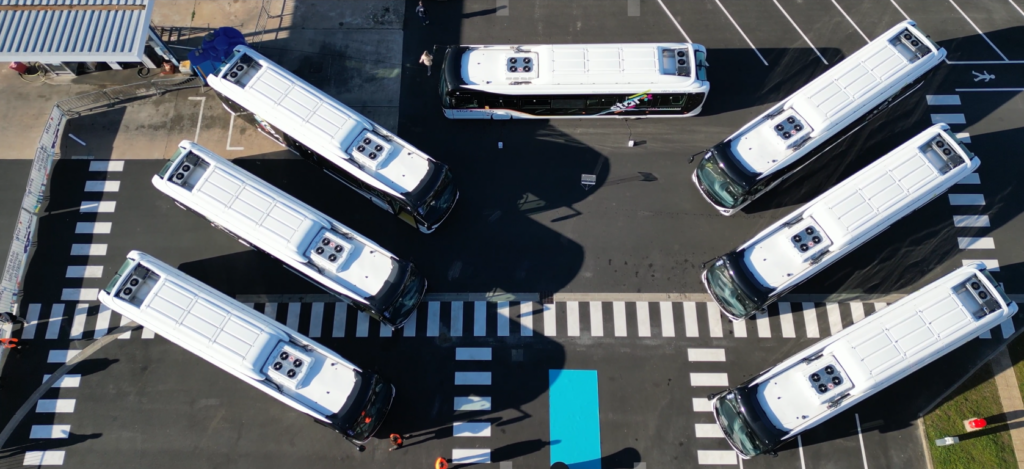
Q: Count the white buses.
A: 7